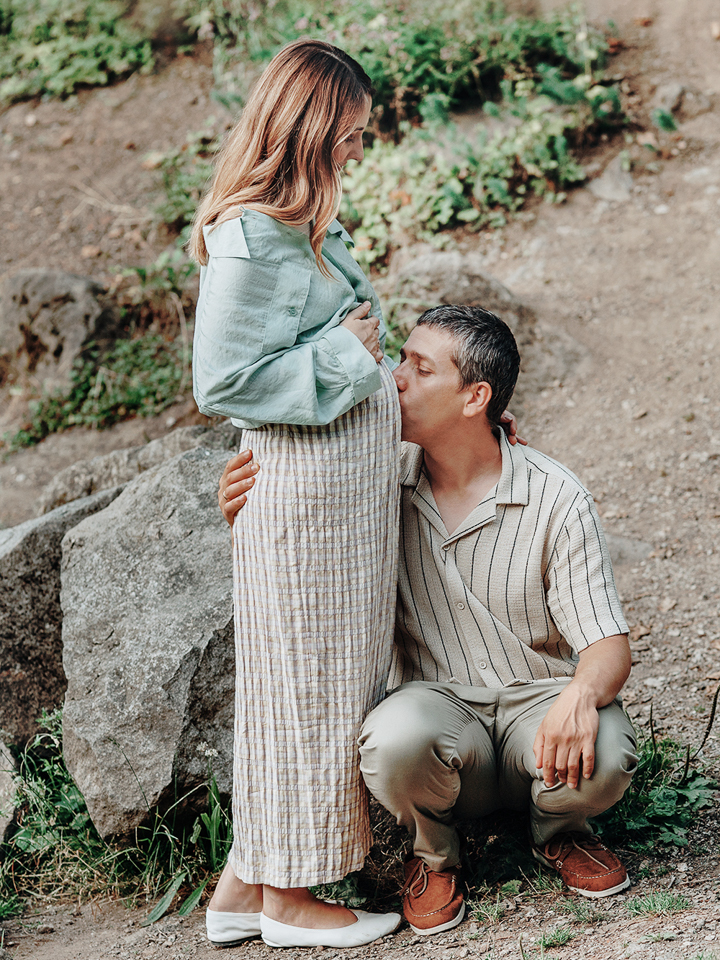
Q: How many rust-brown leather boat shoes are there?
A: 2